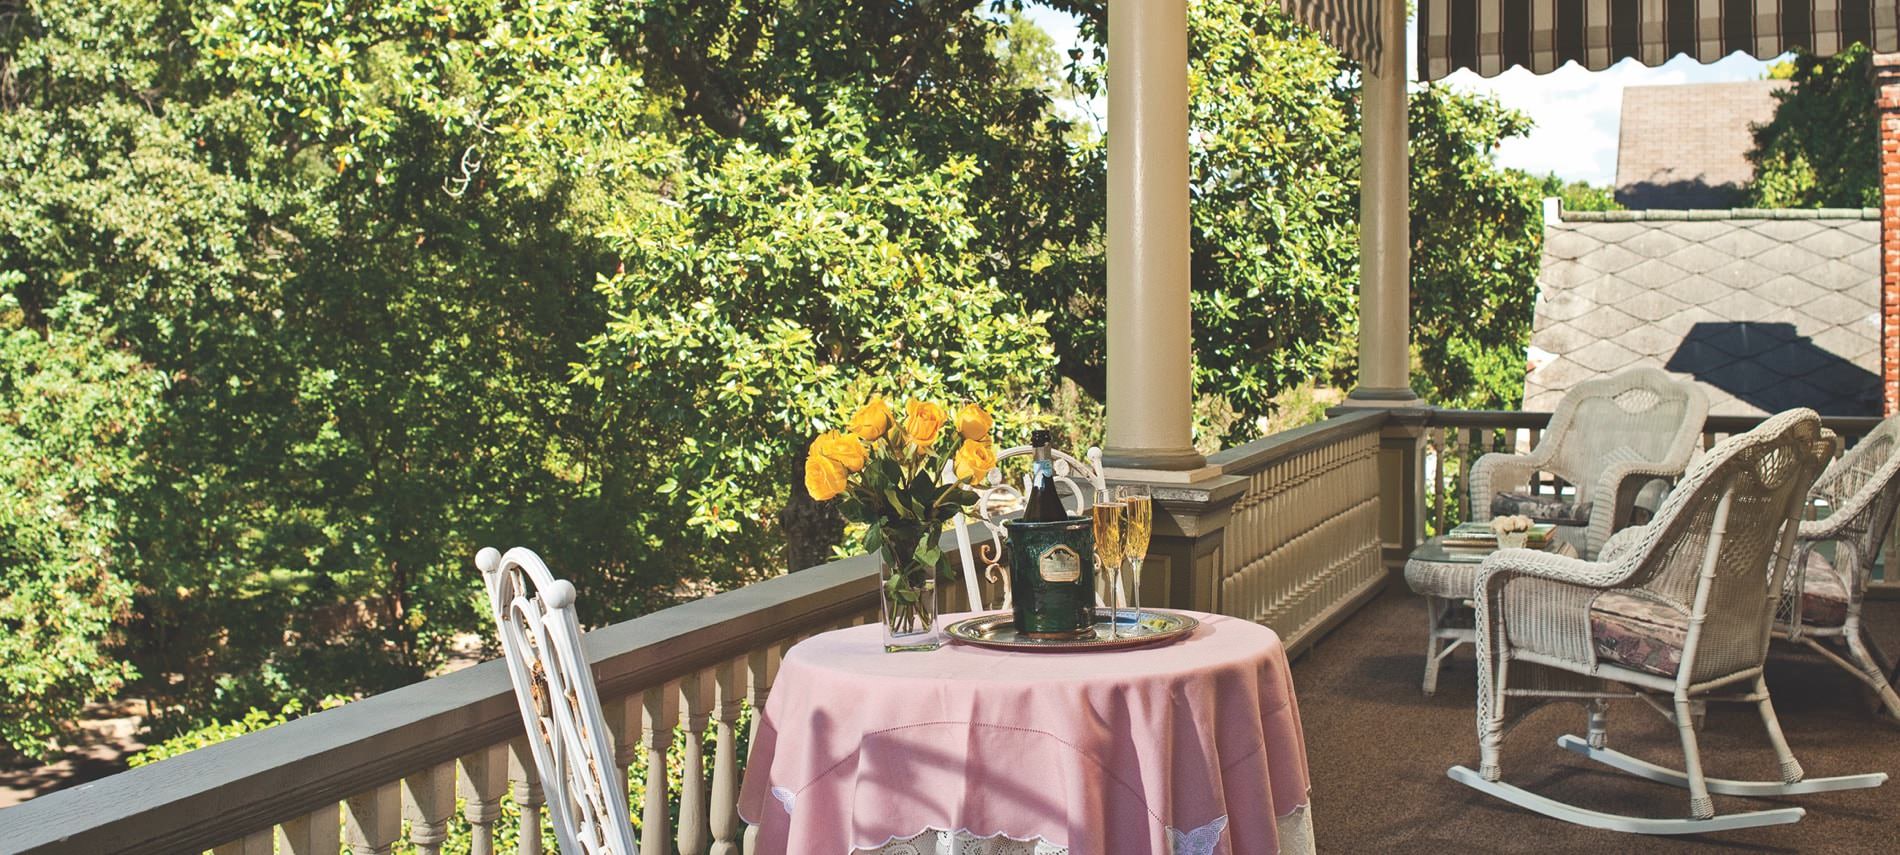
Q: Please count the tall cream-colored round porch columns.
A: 2